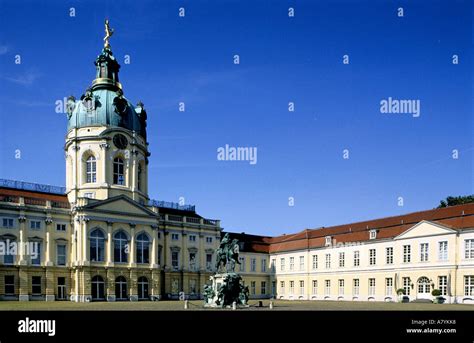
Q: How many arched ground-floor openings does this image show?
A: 4